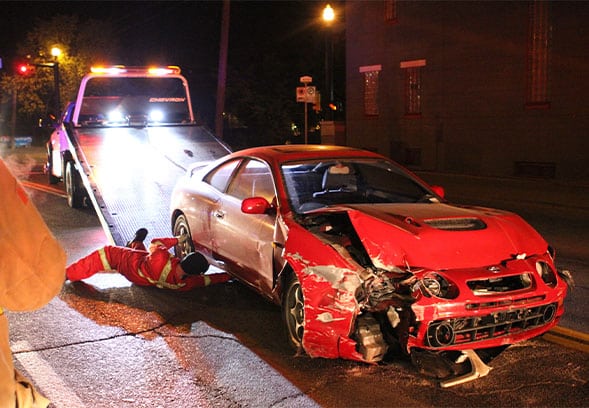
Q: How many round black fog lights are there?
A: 2